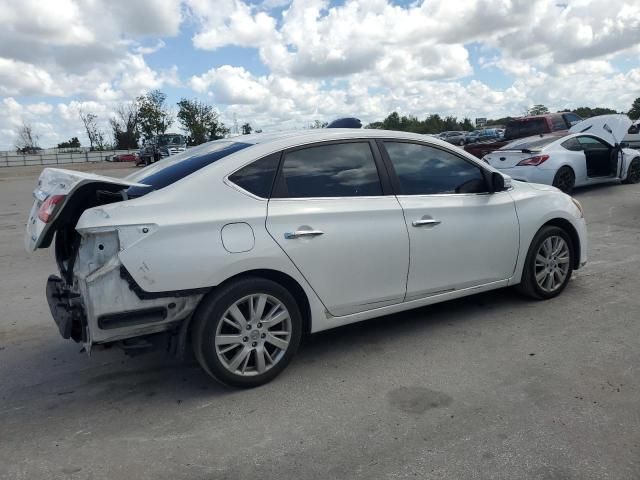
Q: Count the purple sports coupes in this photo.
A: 0